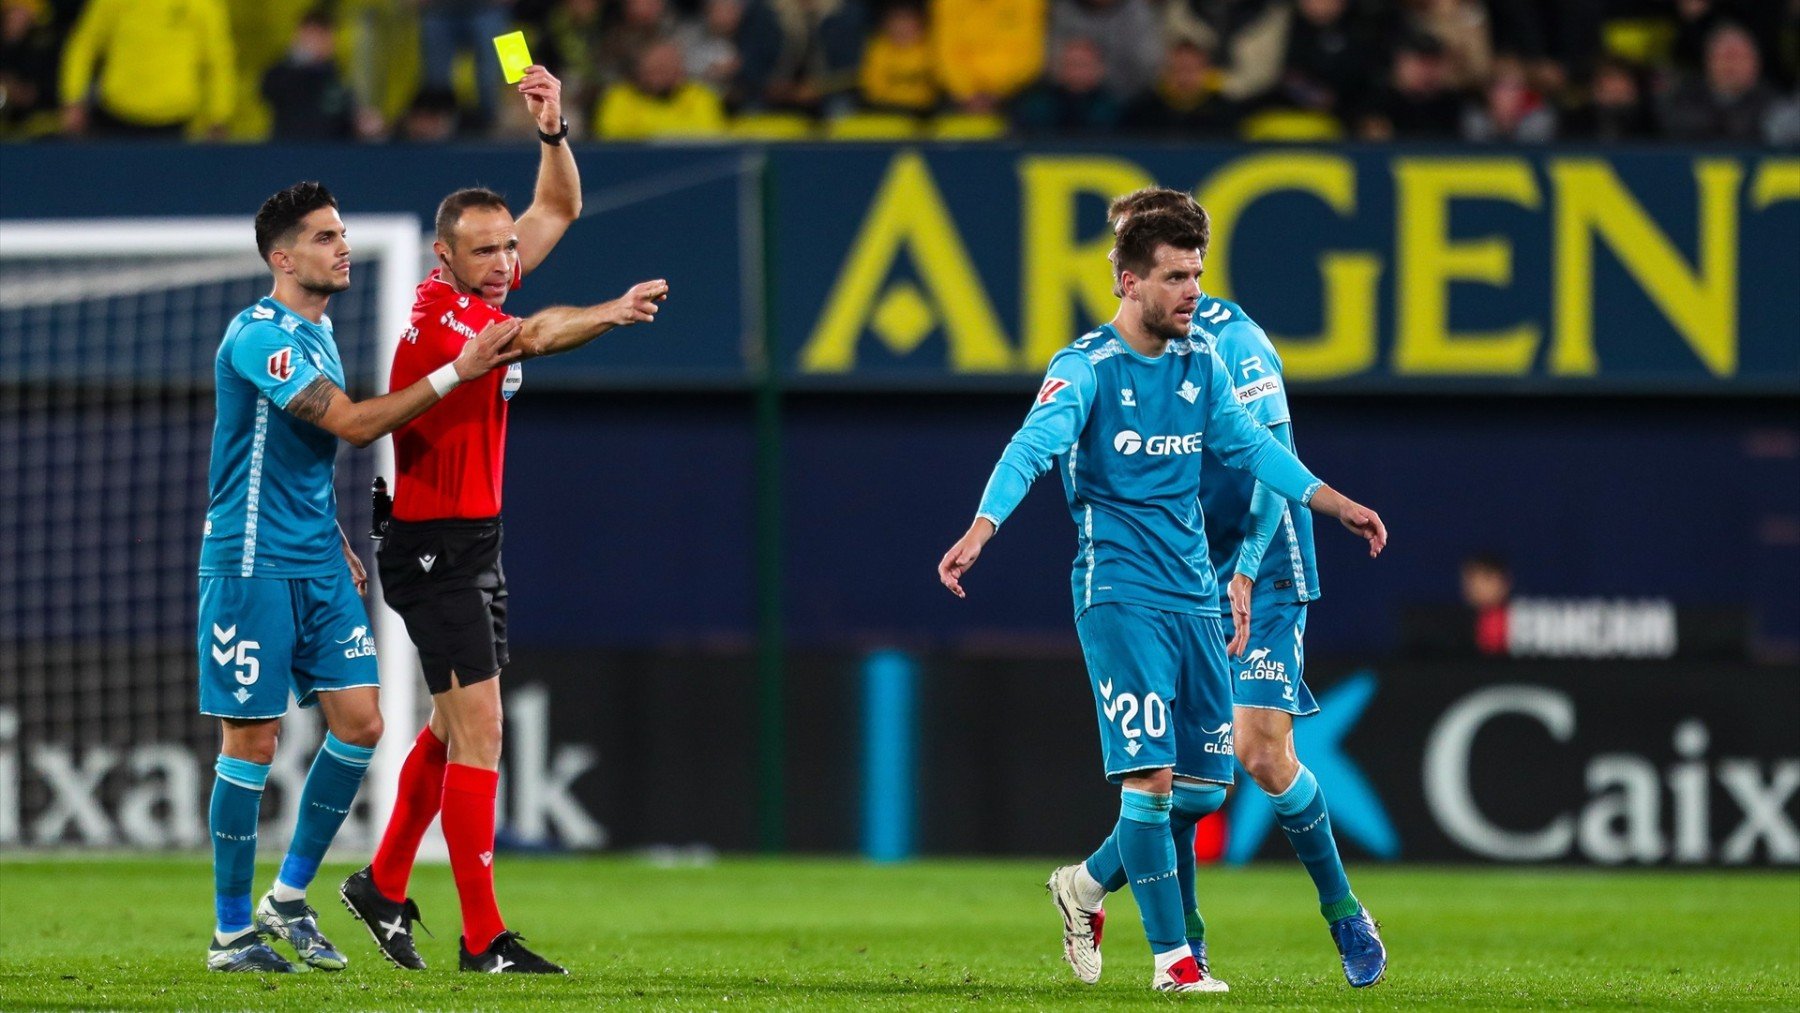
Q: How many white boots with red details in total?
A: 2